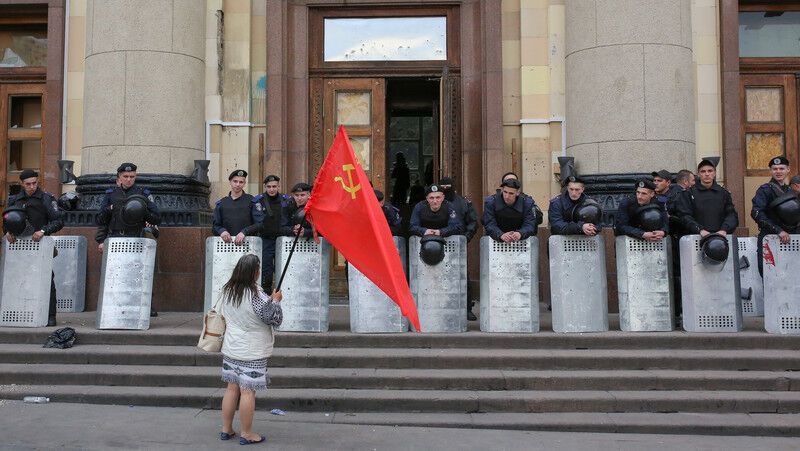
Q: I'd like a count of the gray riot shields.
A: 13